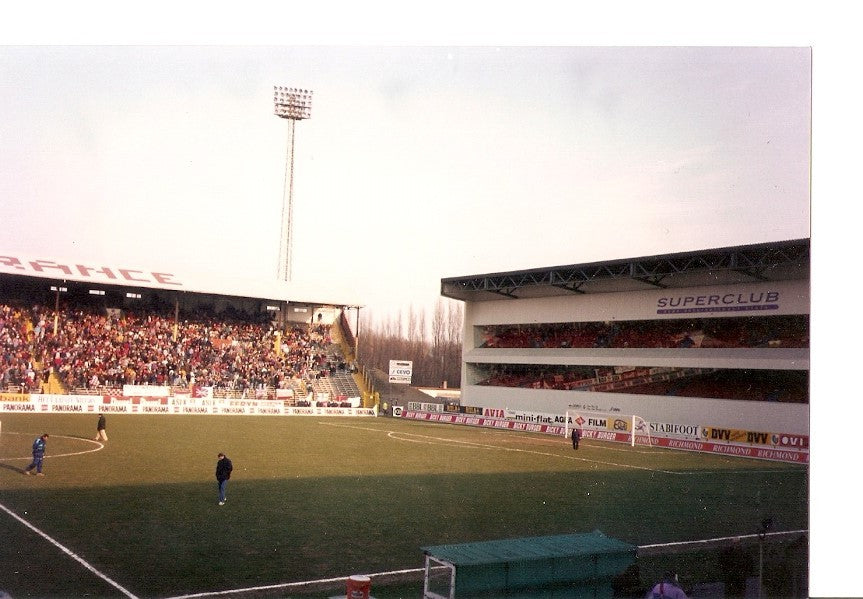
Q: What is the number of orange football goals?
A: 0